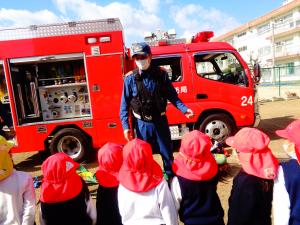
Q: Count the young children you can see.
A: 7